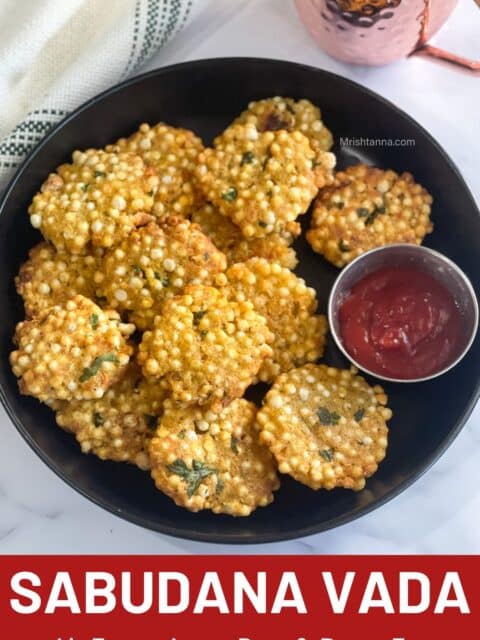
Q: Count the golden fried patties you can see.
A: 14